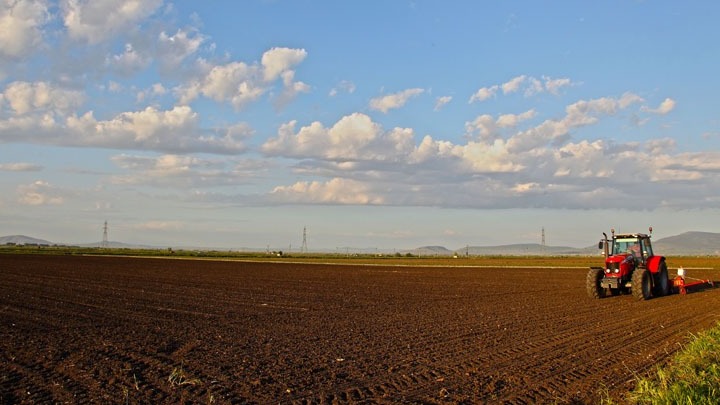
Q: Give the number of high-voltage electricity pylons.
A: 3